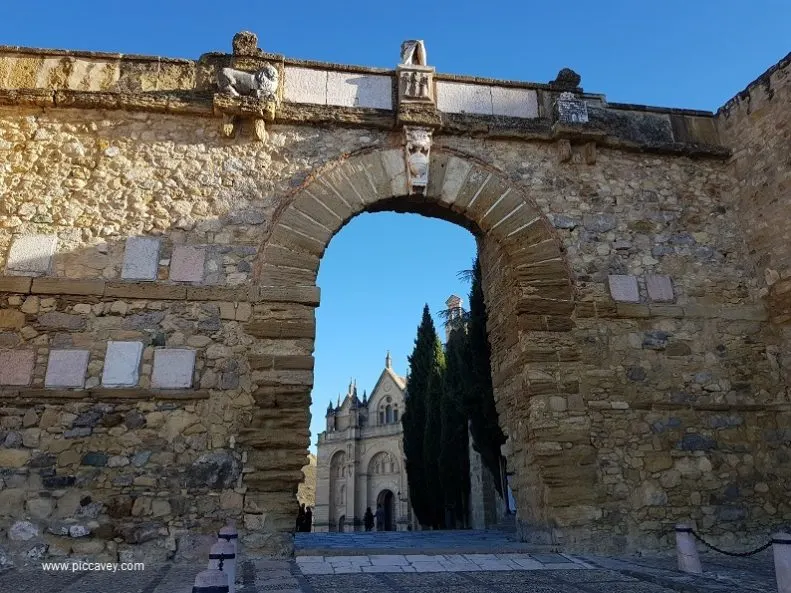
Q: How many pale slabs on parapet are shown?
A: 4